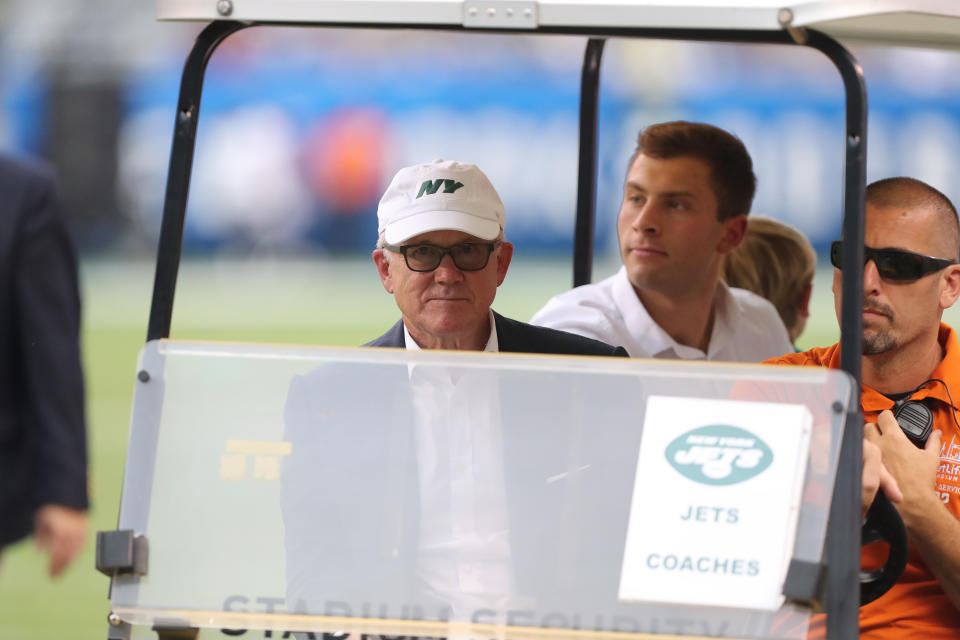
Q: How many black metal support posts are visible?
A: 3